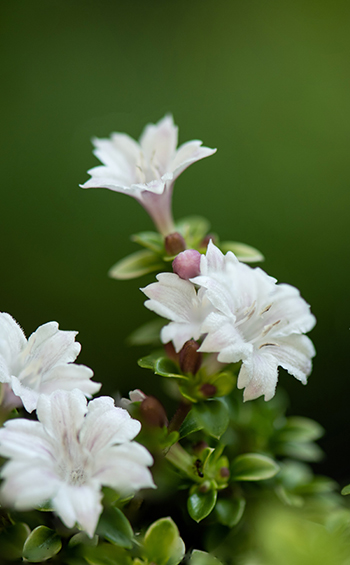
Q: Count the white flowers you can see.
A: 5